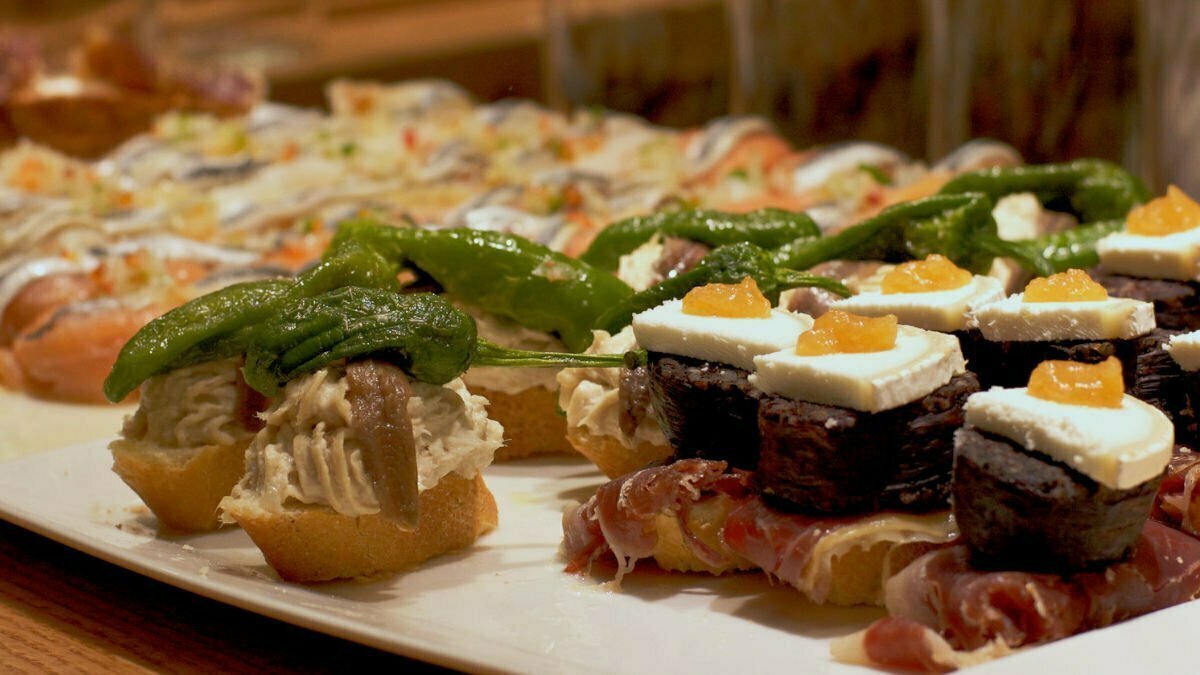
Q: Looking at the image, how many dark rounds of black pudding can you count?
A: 7